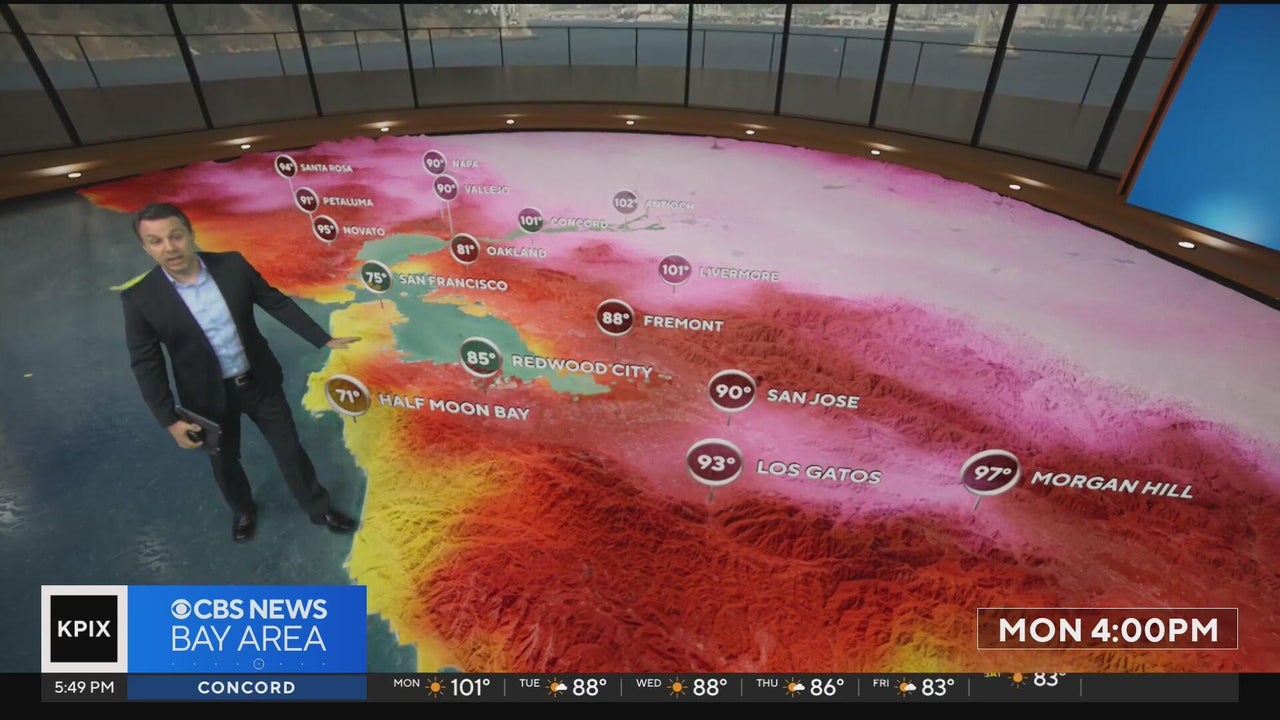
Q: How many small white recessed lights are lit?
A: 9